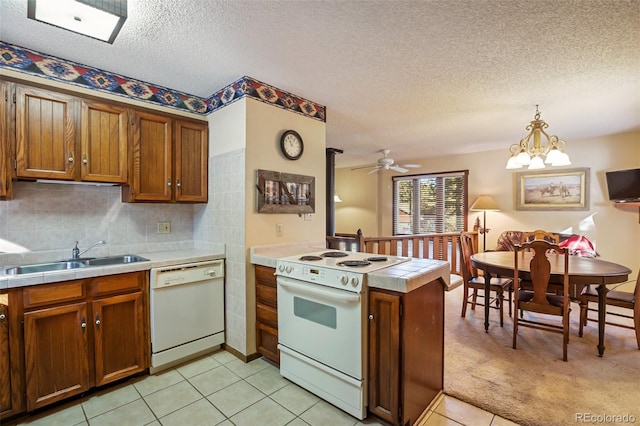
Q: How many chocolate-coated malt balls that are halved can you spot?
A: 0